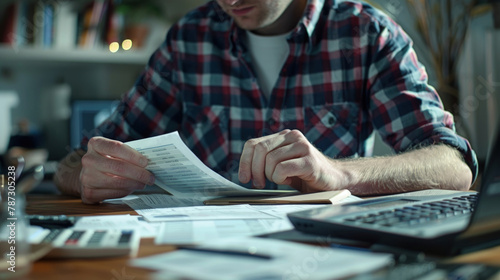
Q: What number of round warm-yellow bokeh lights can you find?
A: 2